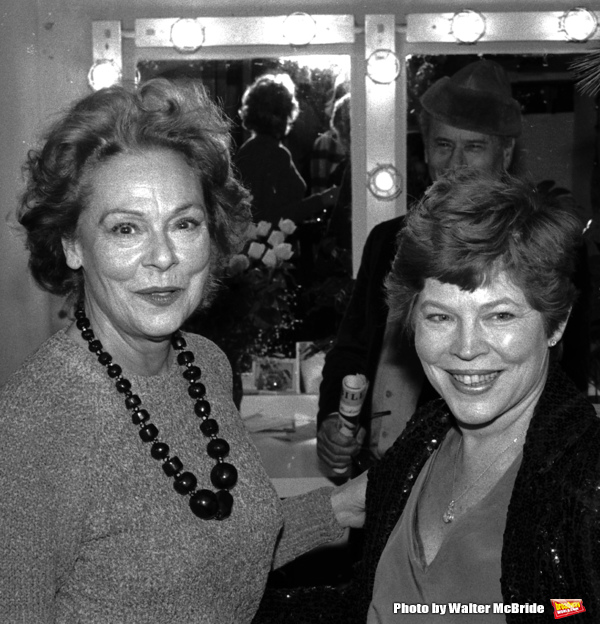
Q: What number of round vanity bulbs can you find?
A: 7